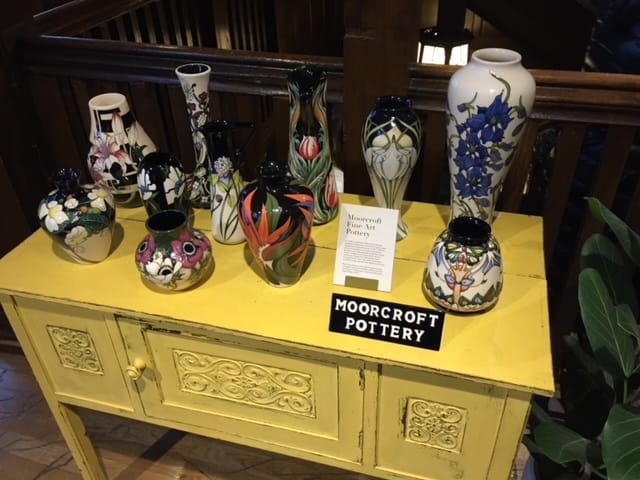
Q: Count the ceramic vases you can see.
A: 11